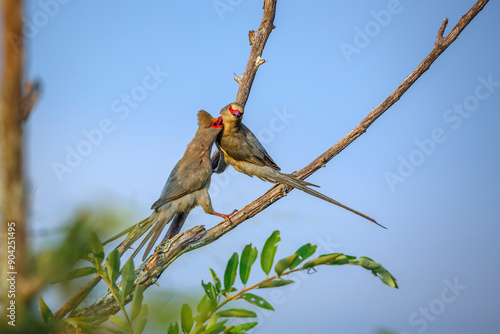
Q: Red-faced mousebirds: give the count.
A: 2